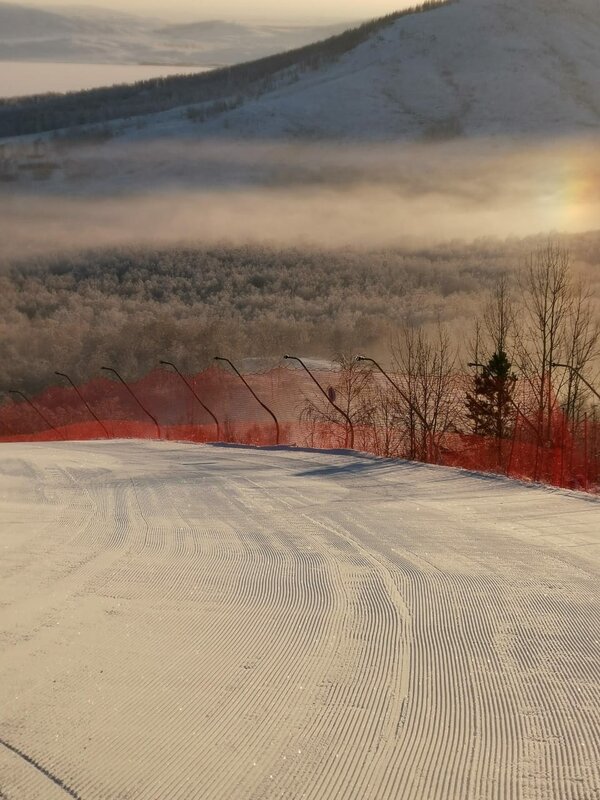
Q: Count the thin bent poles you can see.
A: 9